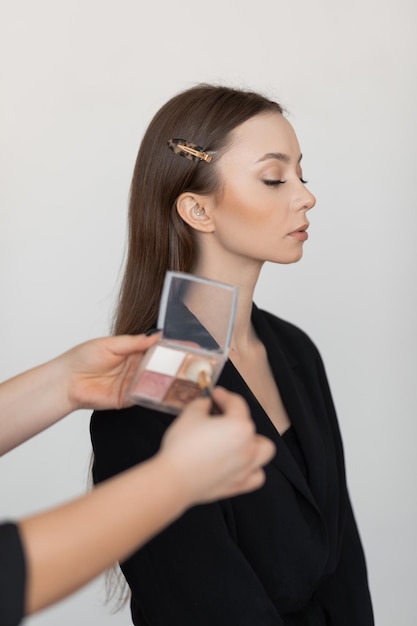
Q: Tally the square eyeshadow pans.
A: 4